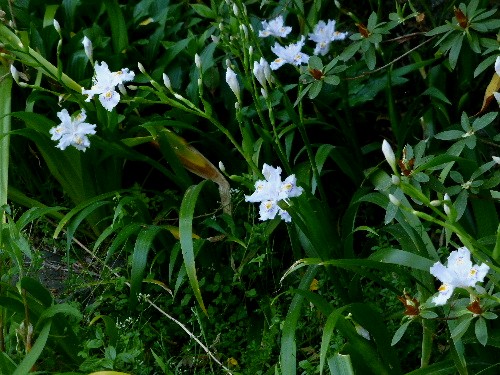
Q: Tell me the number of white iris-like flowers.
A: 7